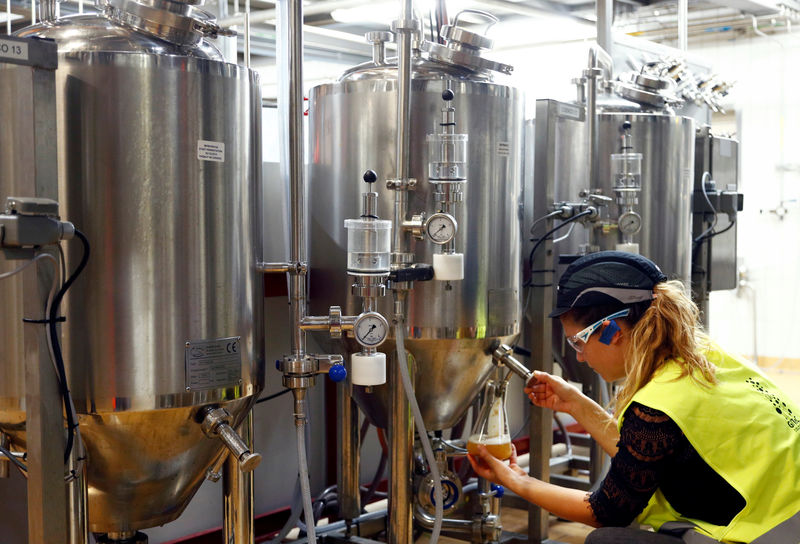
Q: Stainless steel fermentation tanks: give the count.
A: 3